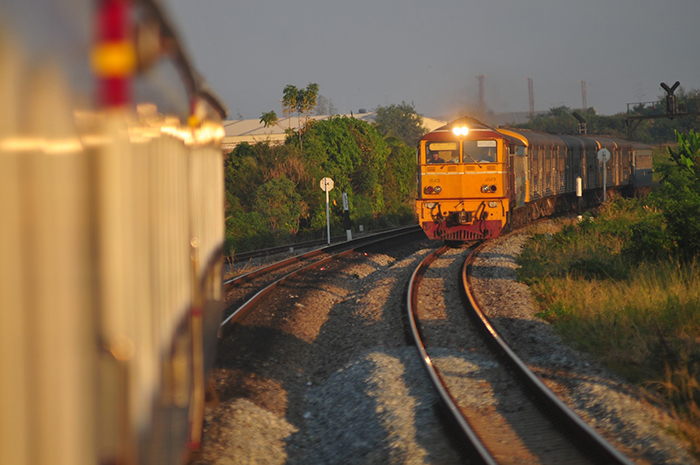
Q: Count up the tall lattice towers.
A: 3